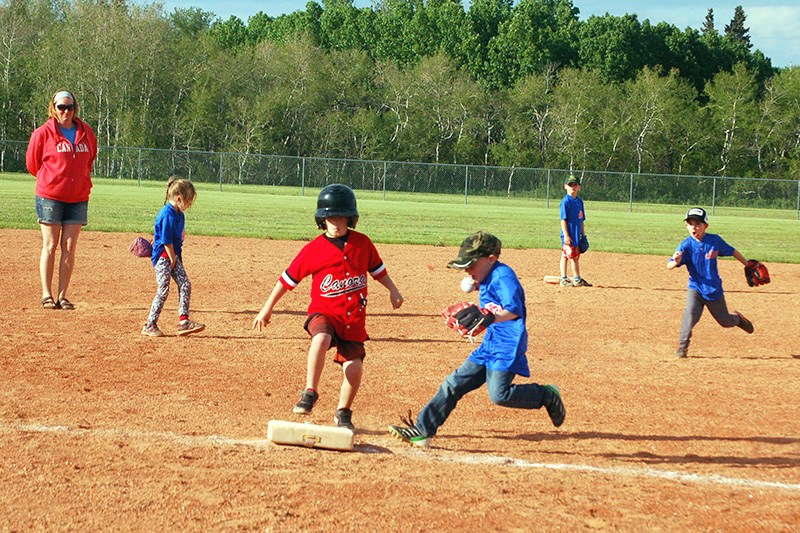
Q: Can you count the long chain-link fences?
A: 1